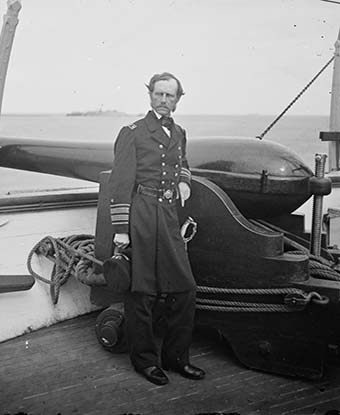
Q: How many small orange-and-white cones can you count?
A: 0